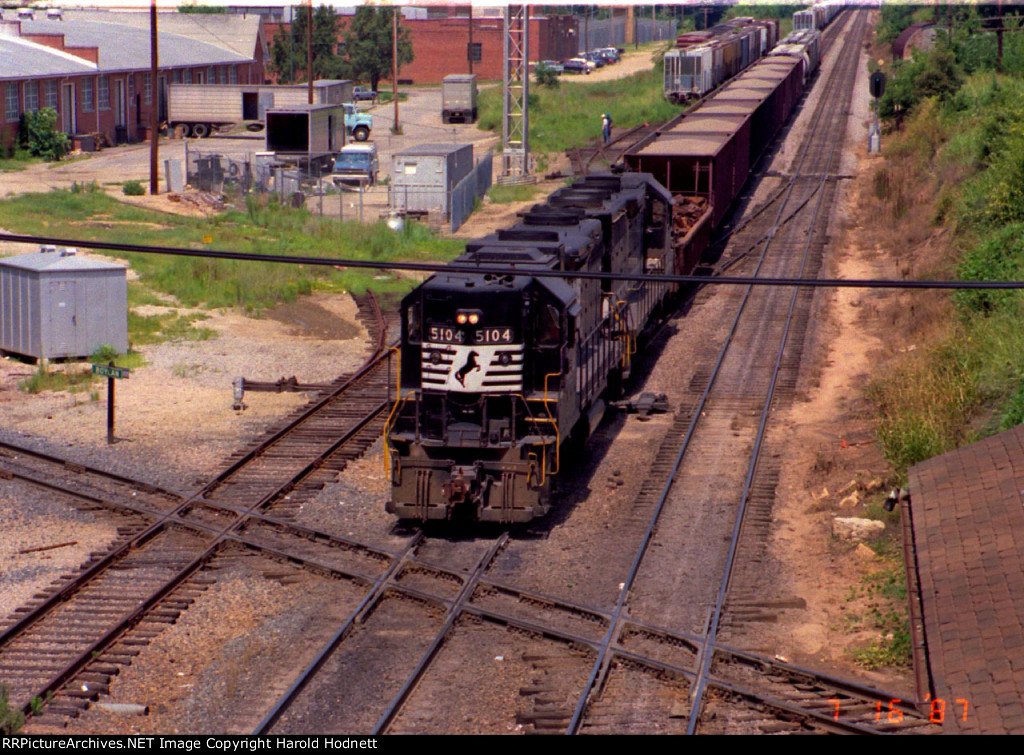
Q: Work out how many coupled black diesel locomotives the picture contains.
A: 2